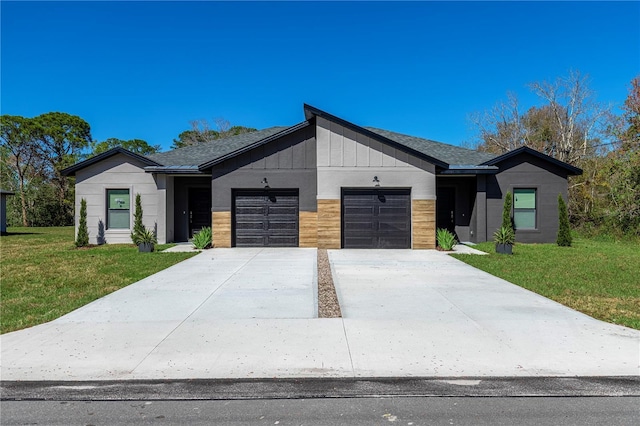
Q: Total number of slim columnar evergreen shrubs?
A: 4